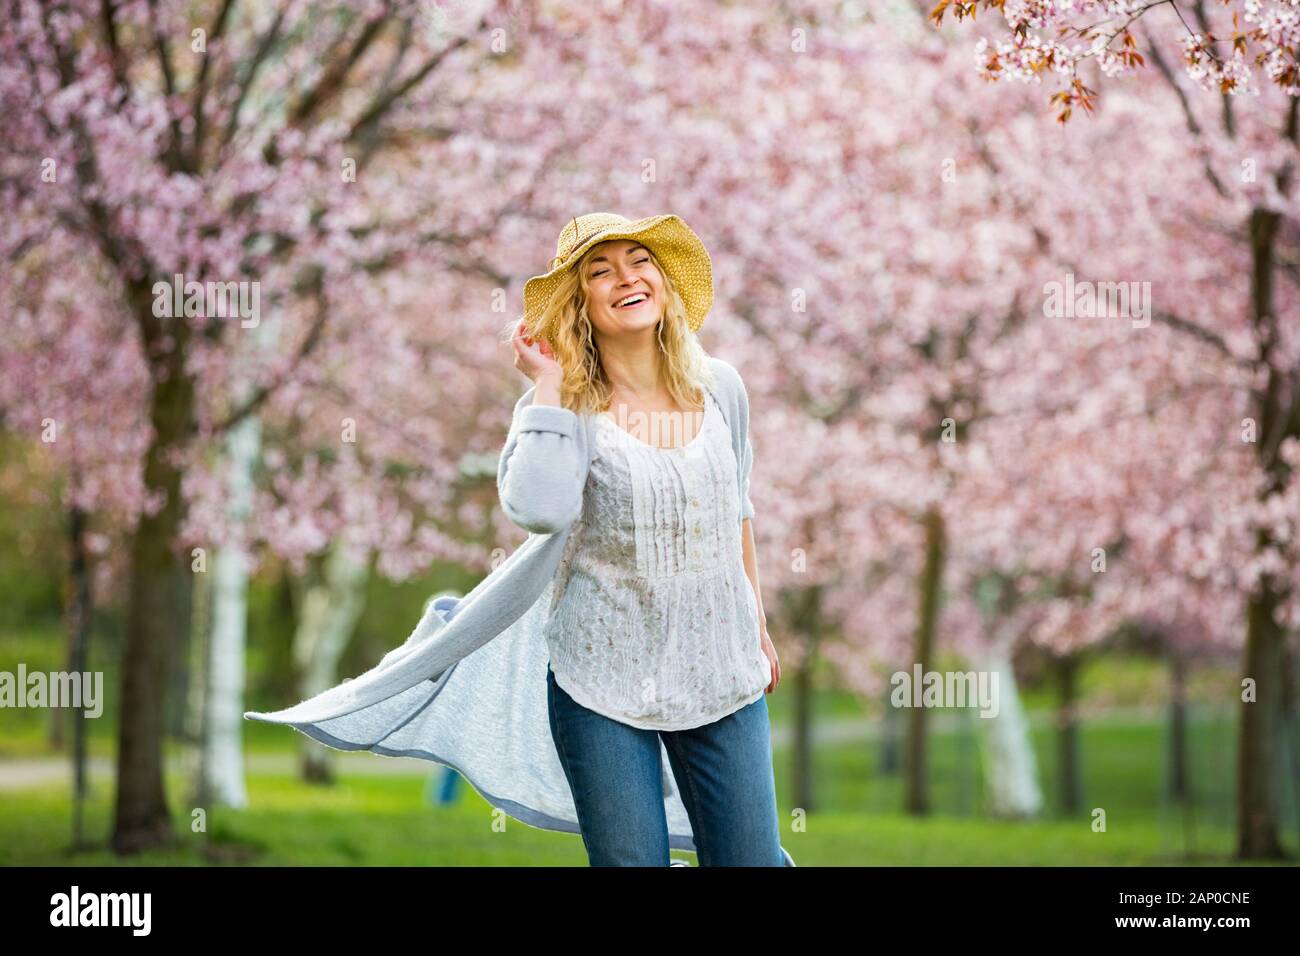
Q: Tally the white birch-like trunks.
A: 3